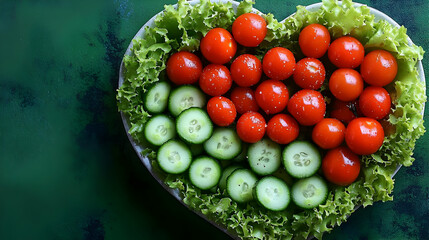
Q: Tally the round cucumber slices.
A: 12